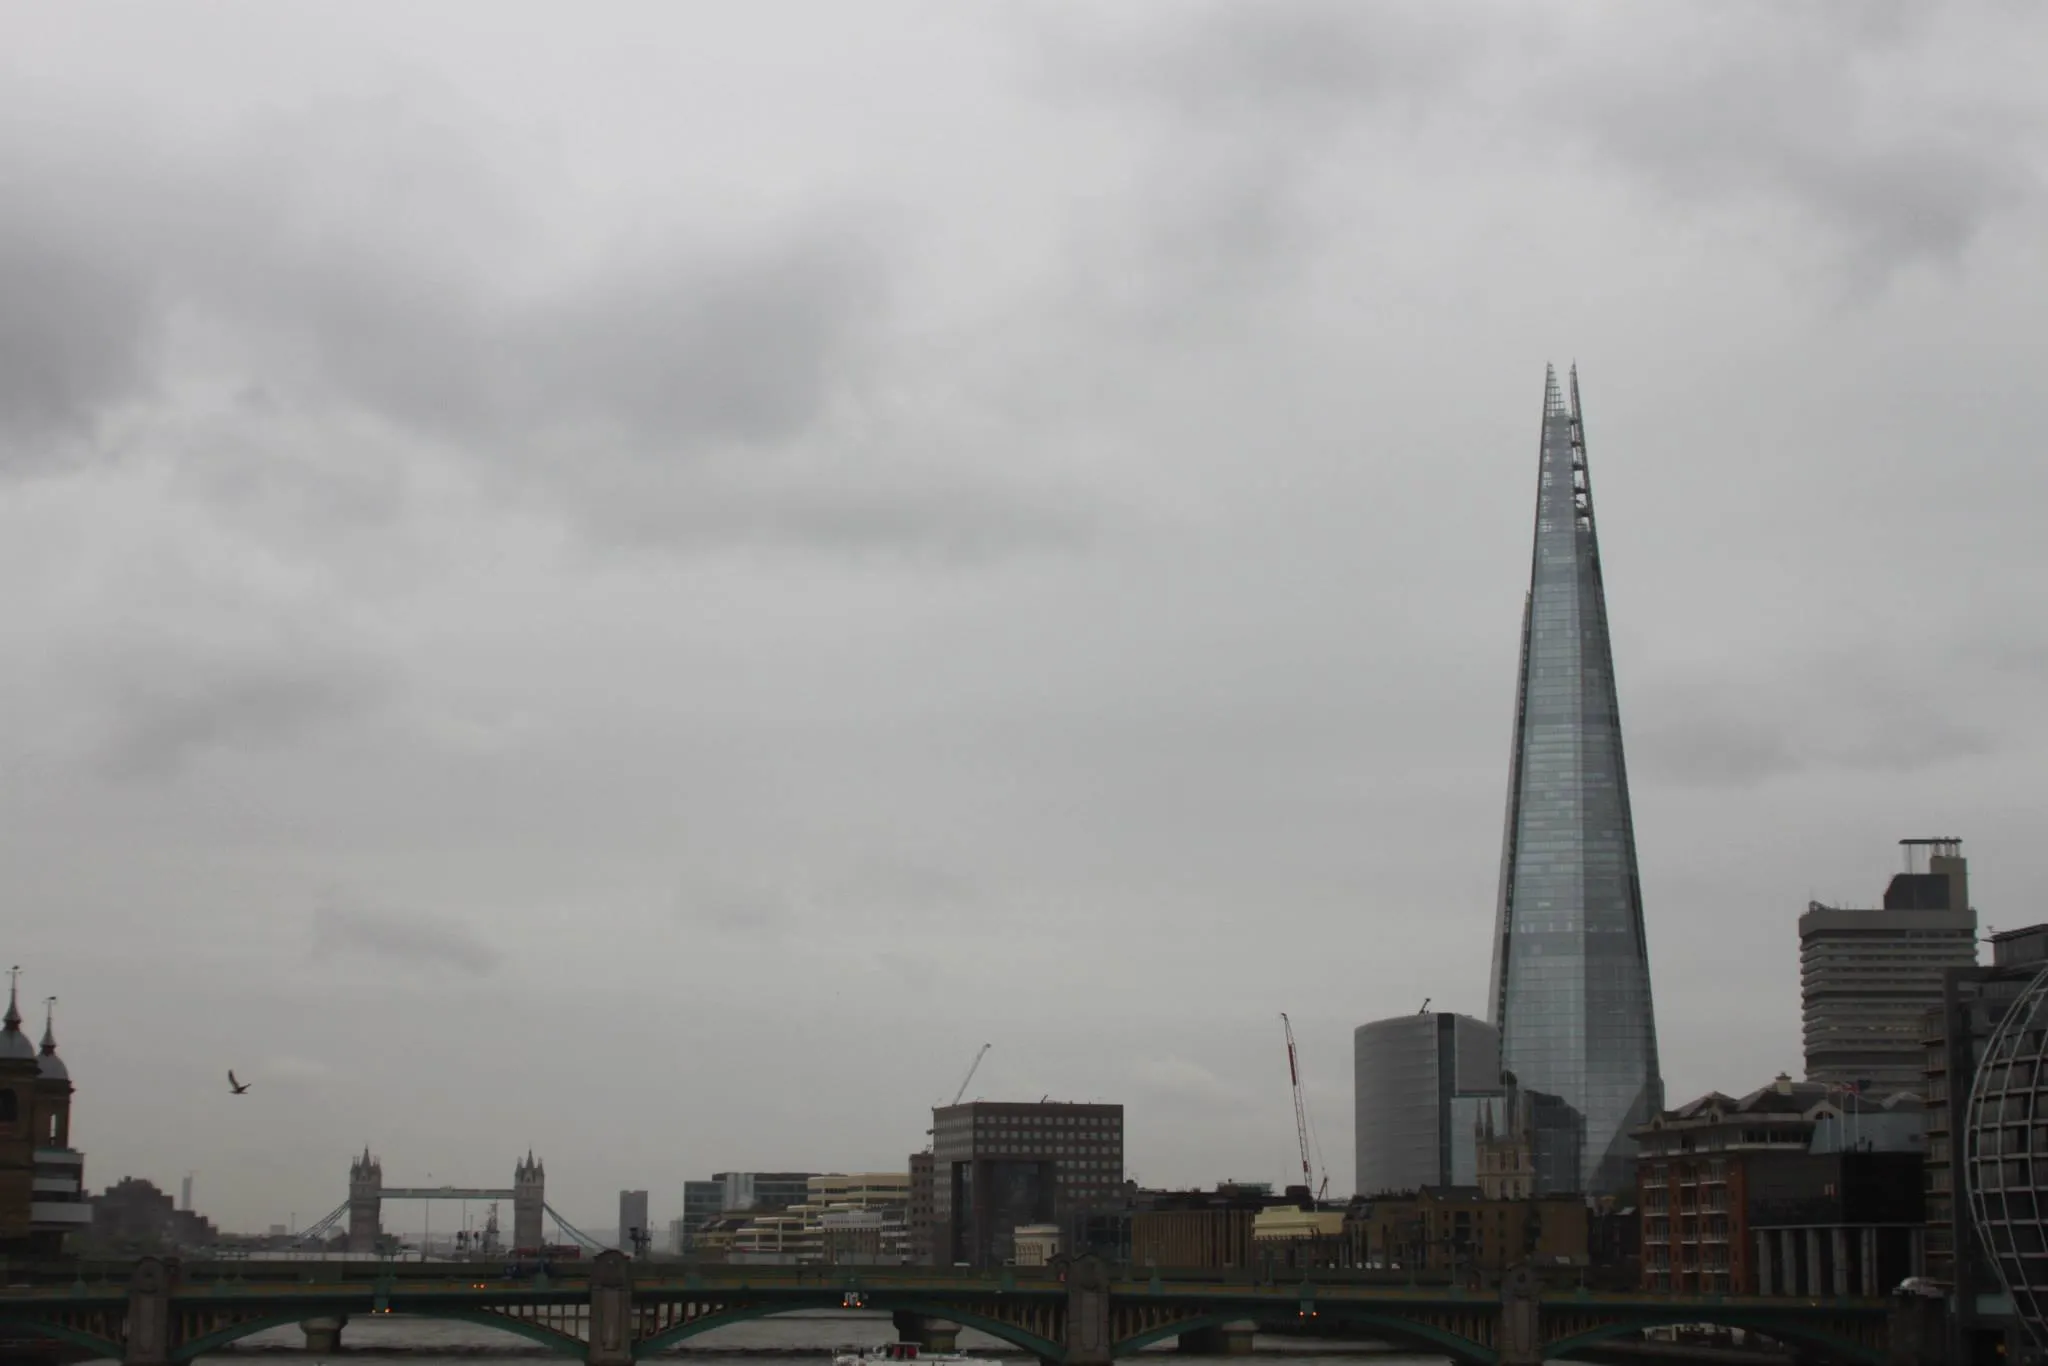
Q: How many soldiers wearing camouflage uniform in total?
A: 0